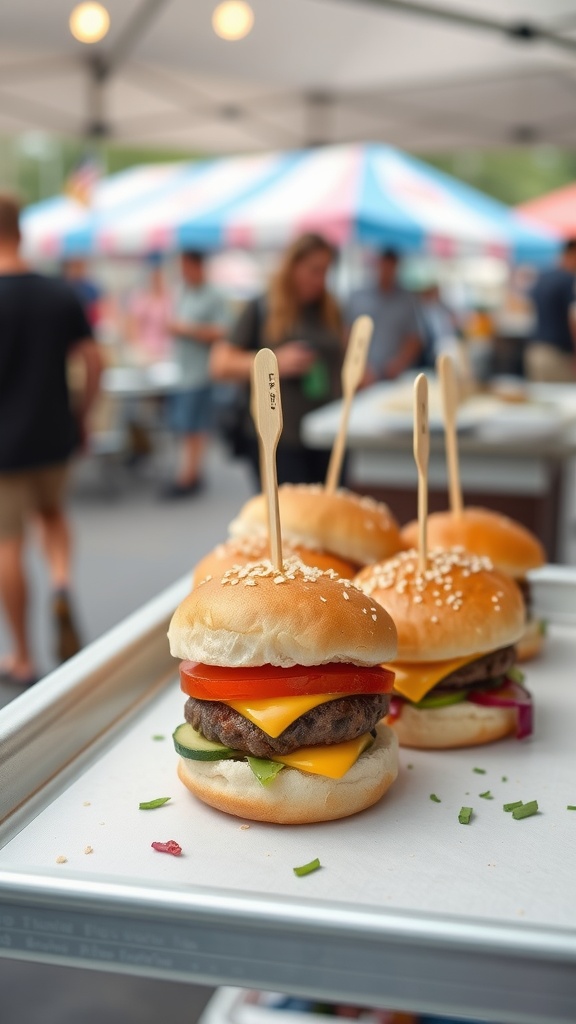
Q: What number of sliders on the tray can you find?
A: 5